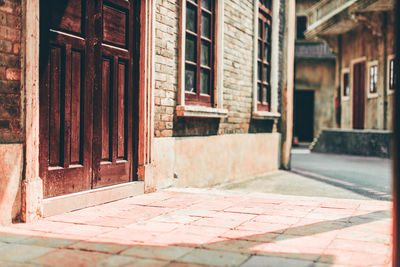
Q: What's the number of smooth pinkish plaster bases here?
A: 2